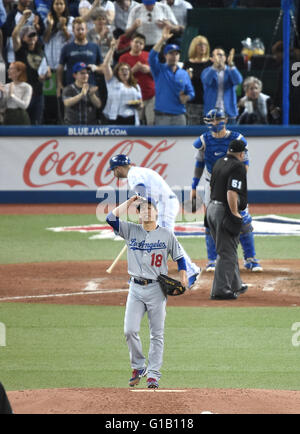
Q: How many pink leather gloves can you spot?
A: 0